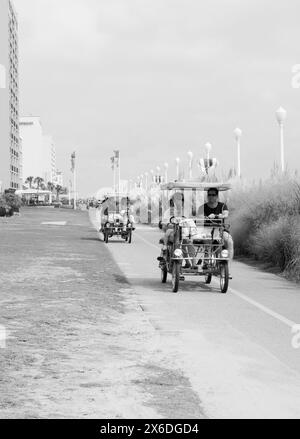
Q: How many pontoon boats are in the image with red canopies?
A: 0